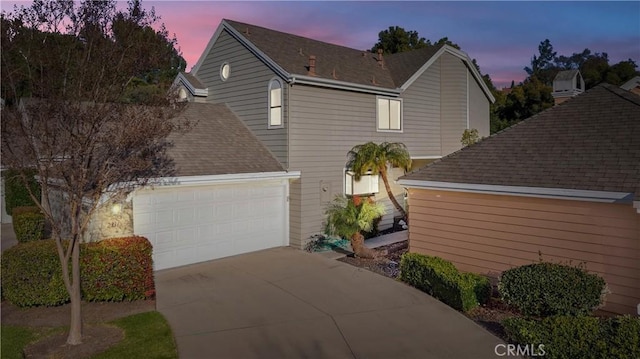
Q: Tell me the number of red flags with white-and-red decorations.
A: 0